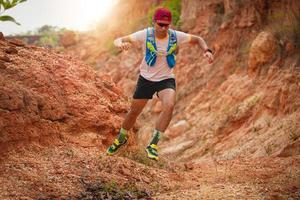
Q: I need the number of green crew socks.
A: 2